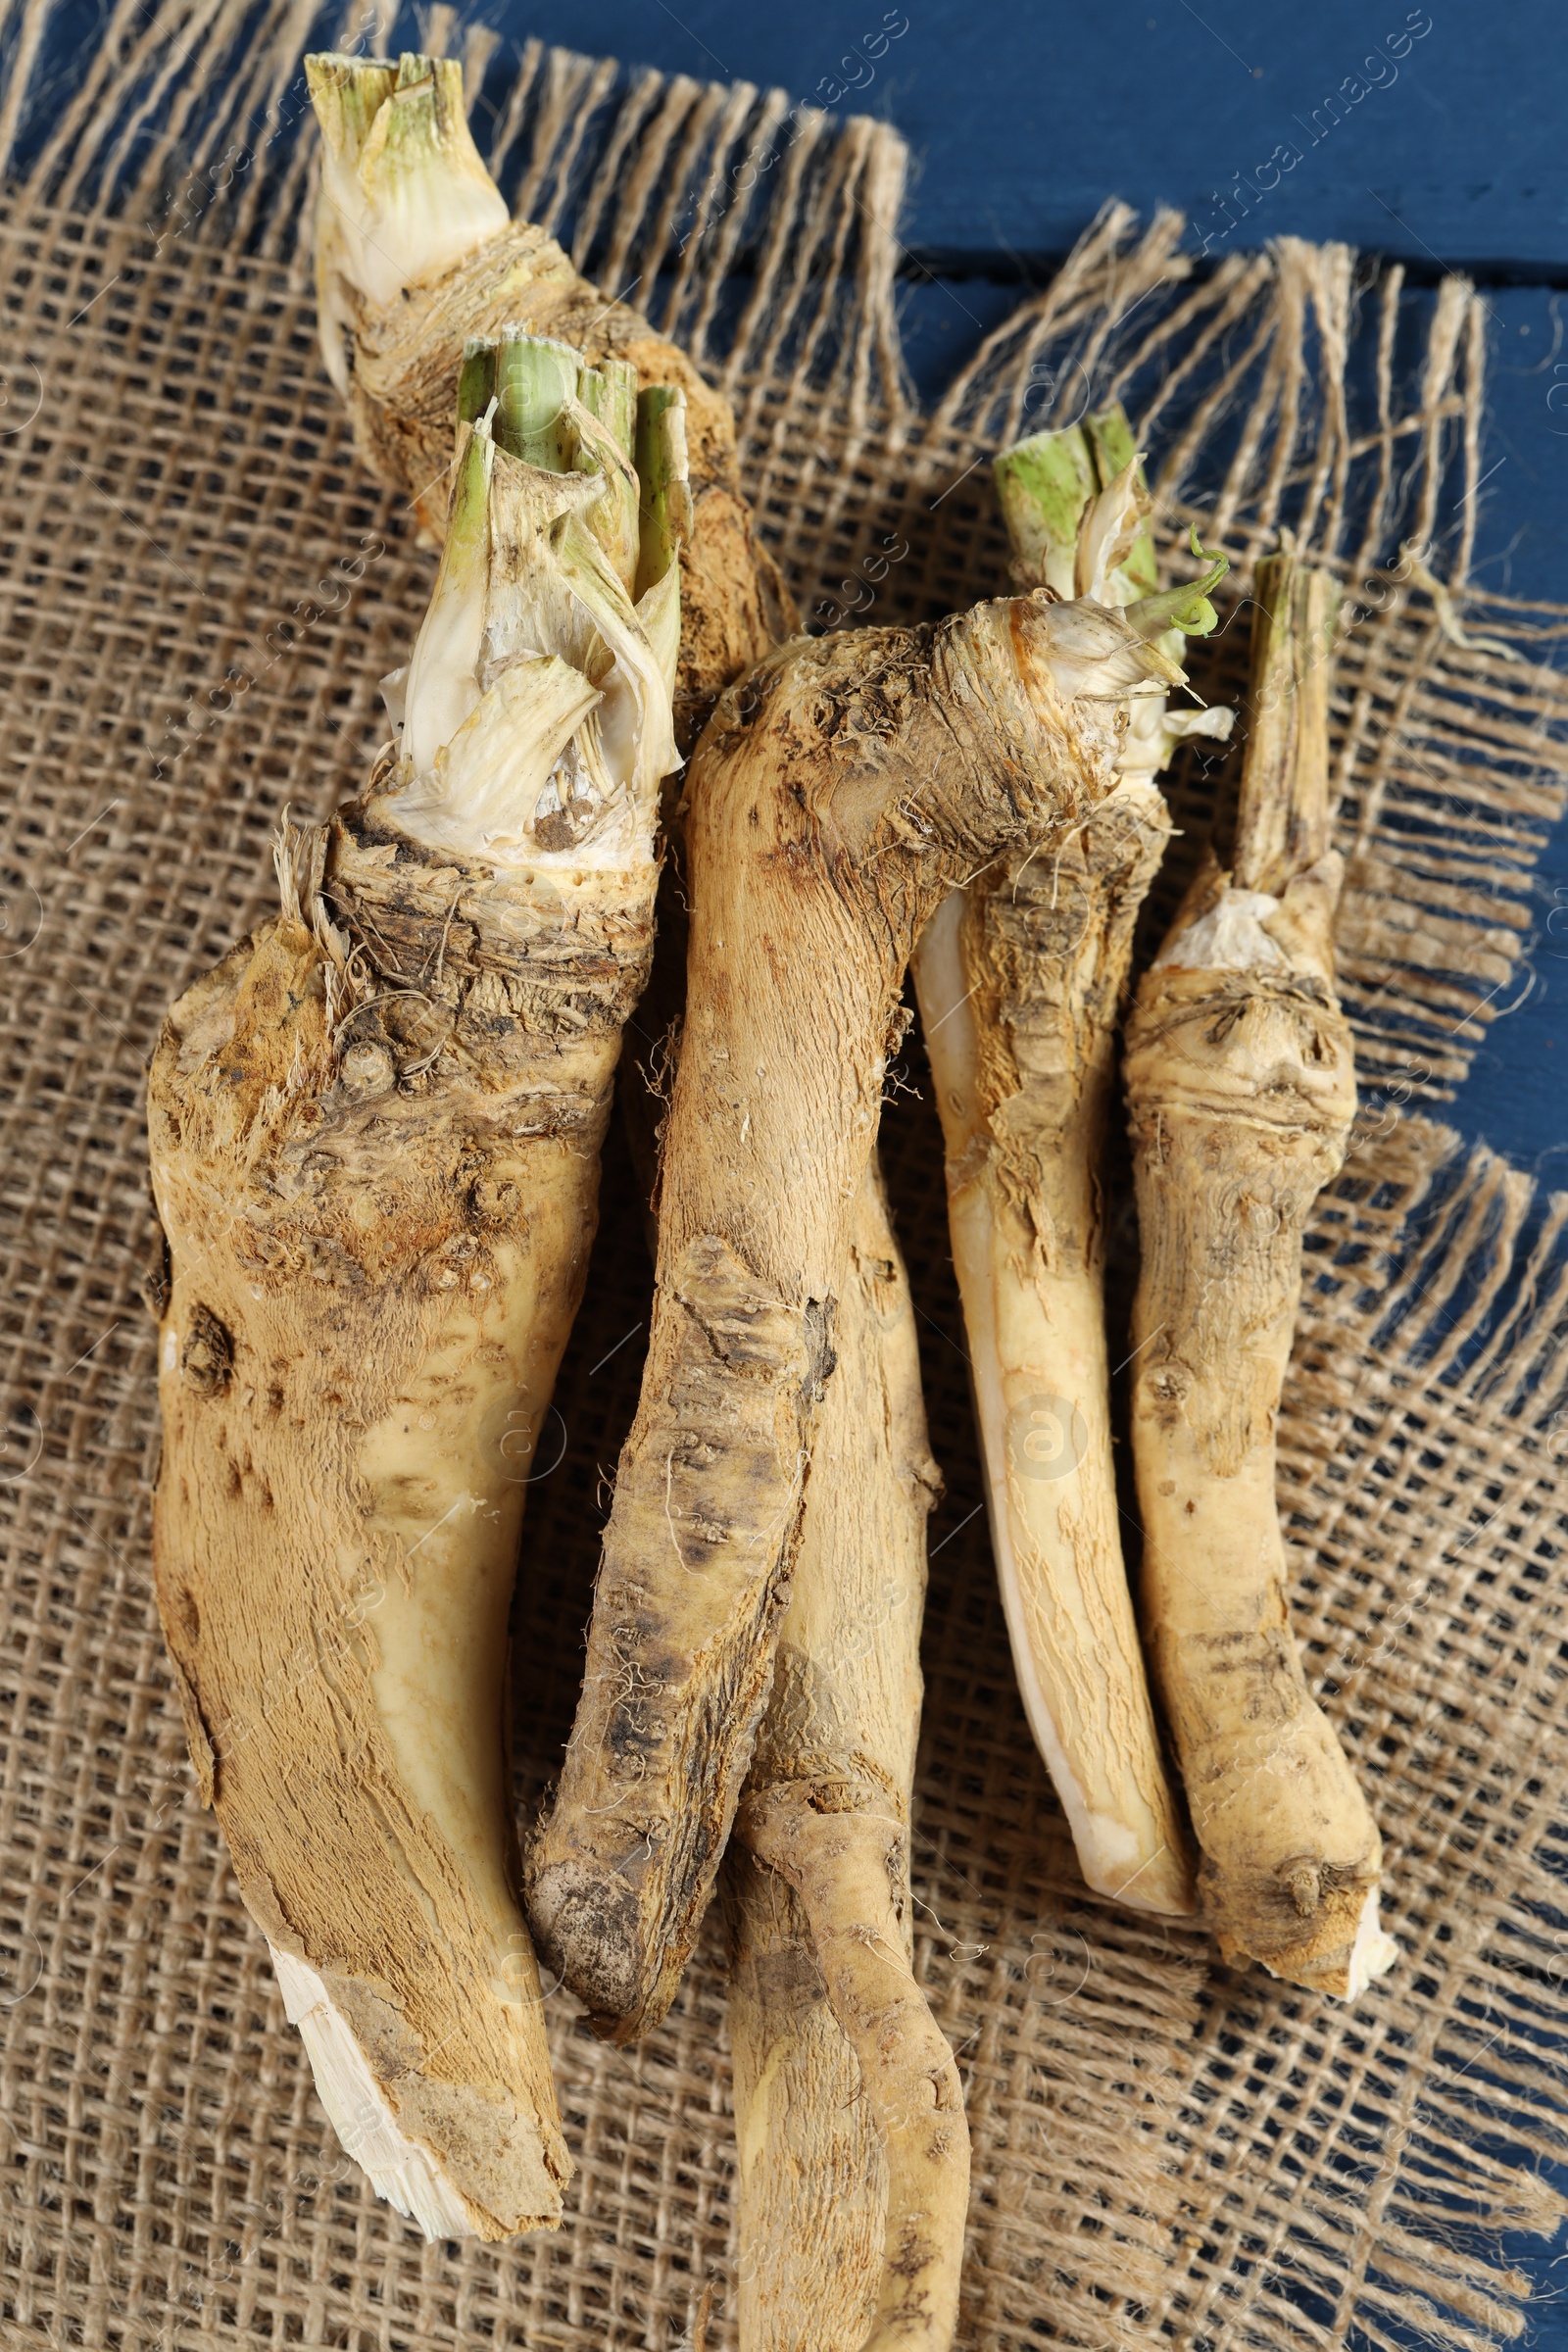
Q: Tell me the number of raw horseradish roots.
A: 5